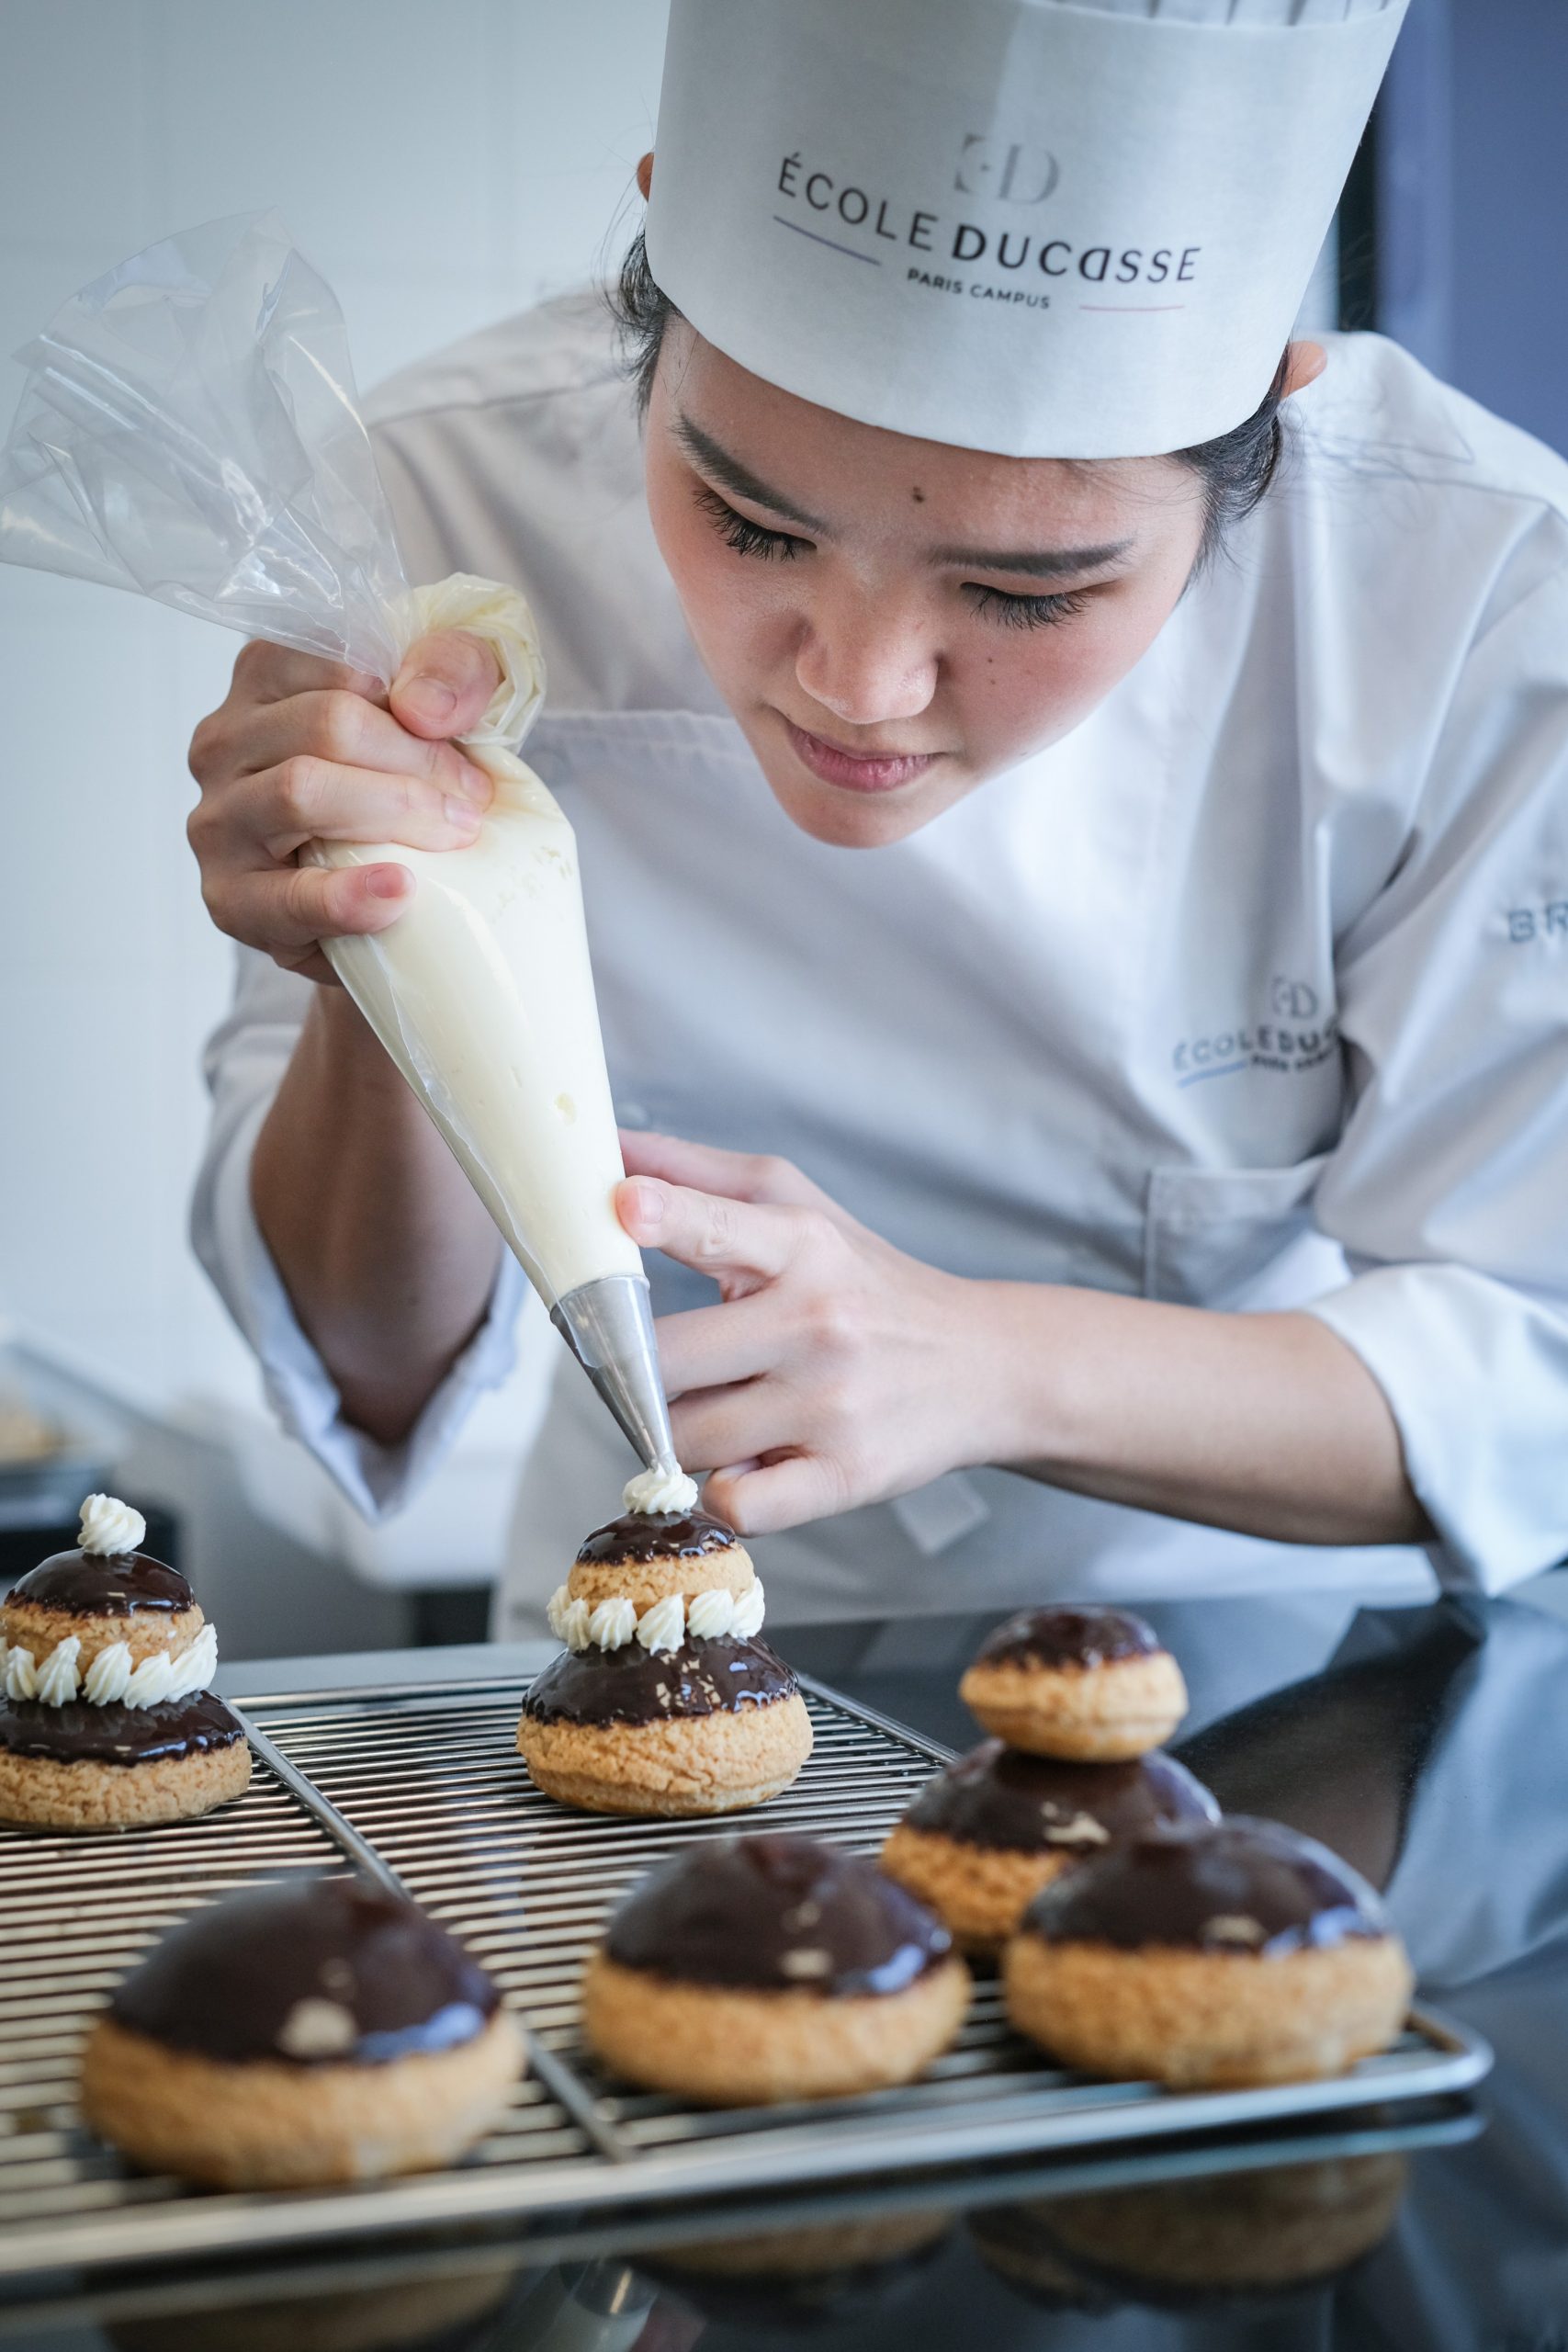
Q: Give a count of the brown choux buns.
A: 9